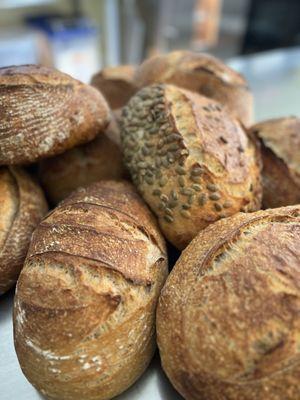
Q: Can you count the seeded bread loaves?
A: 1